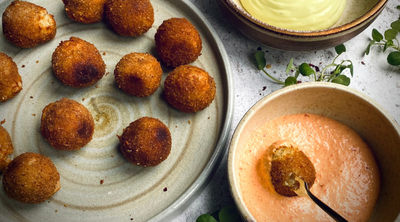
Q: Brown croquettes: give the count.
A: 13